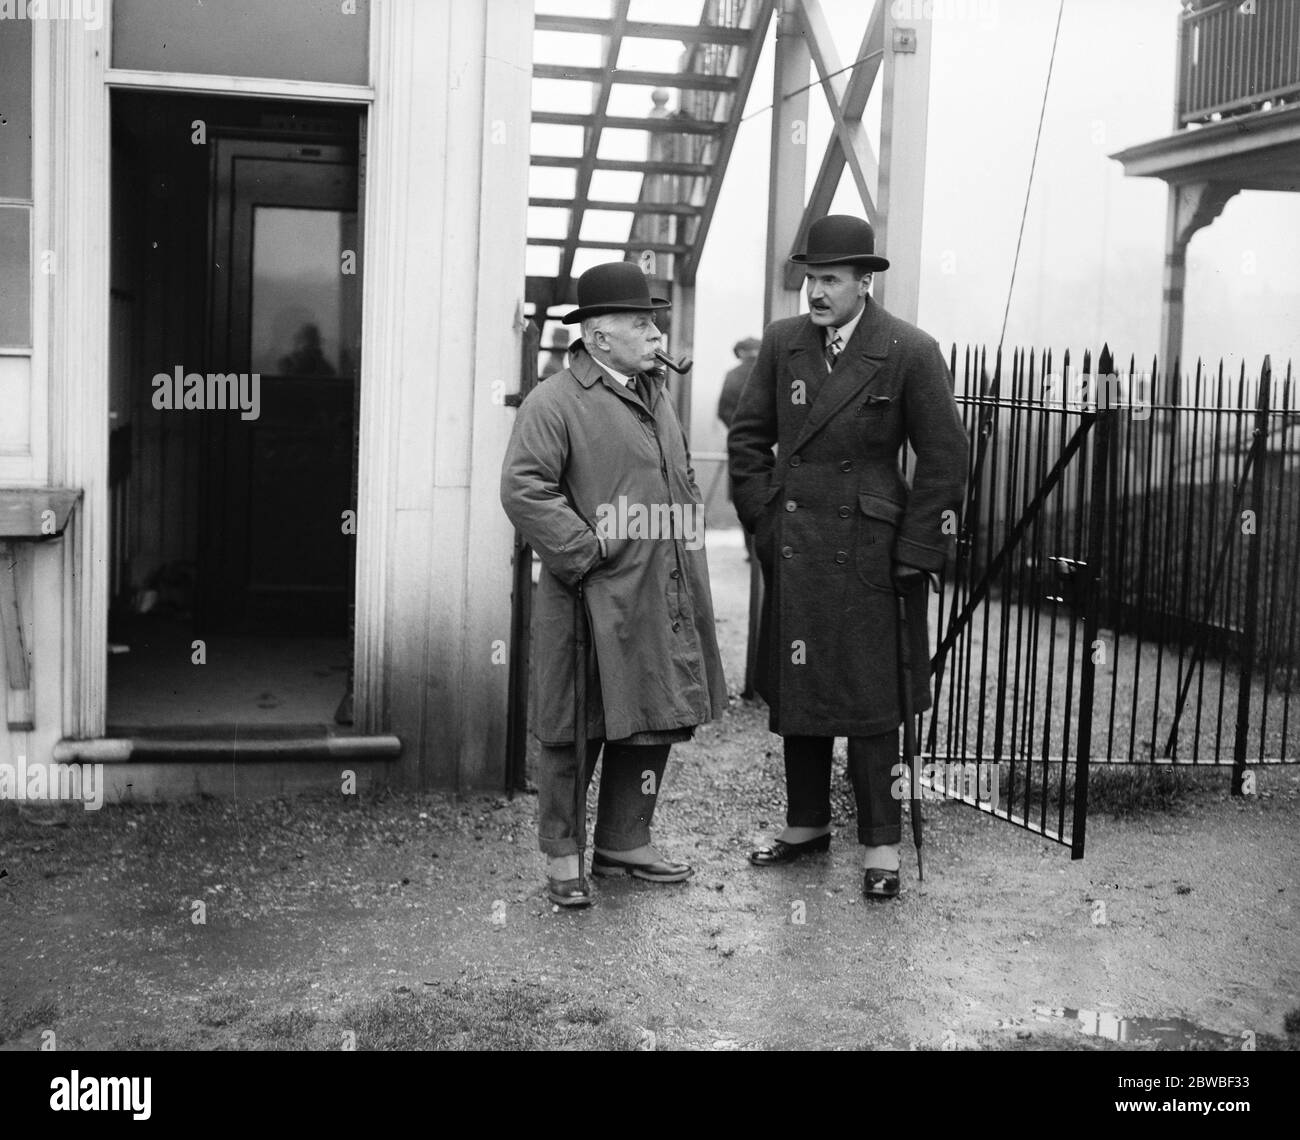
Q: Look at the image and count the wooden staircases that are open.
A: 1